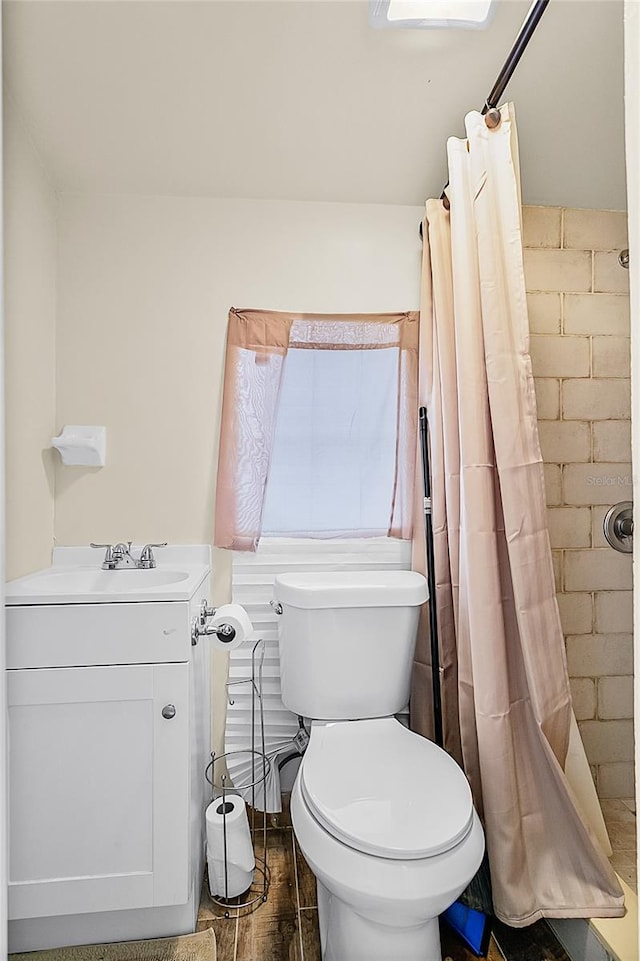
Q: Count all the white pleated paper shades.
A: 1